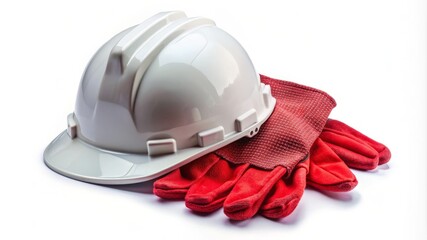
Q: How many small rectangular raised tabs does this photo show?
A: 5